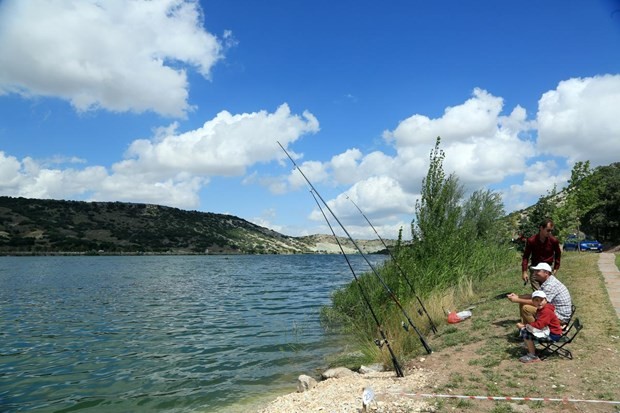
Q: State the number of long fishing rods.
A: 3